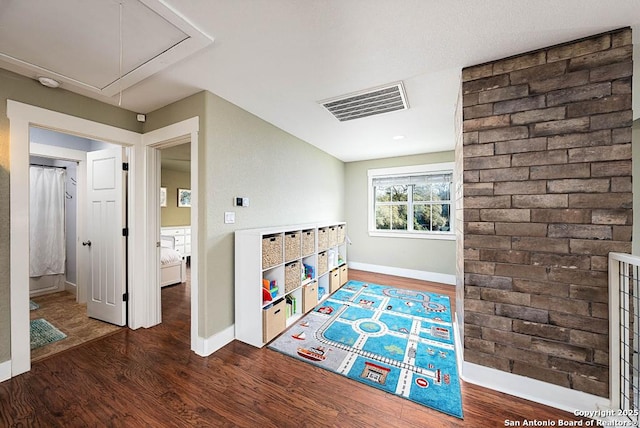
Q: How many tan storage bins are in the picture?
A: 12